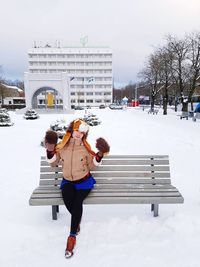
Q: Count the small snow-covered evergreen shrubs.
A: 4